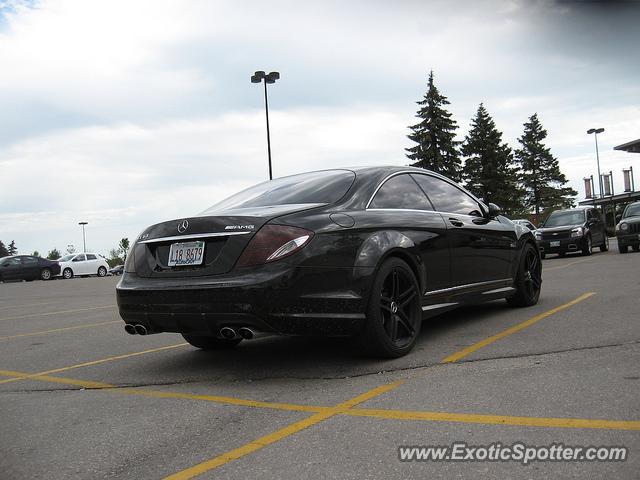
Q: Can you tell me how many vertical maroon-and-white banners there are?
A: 3